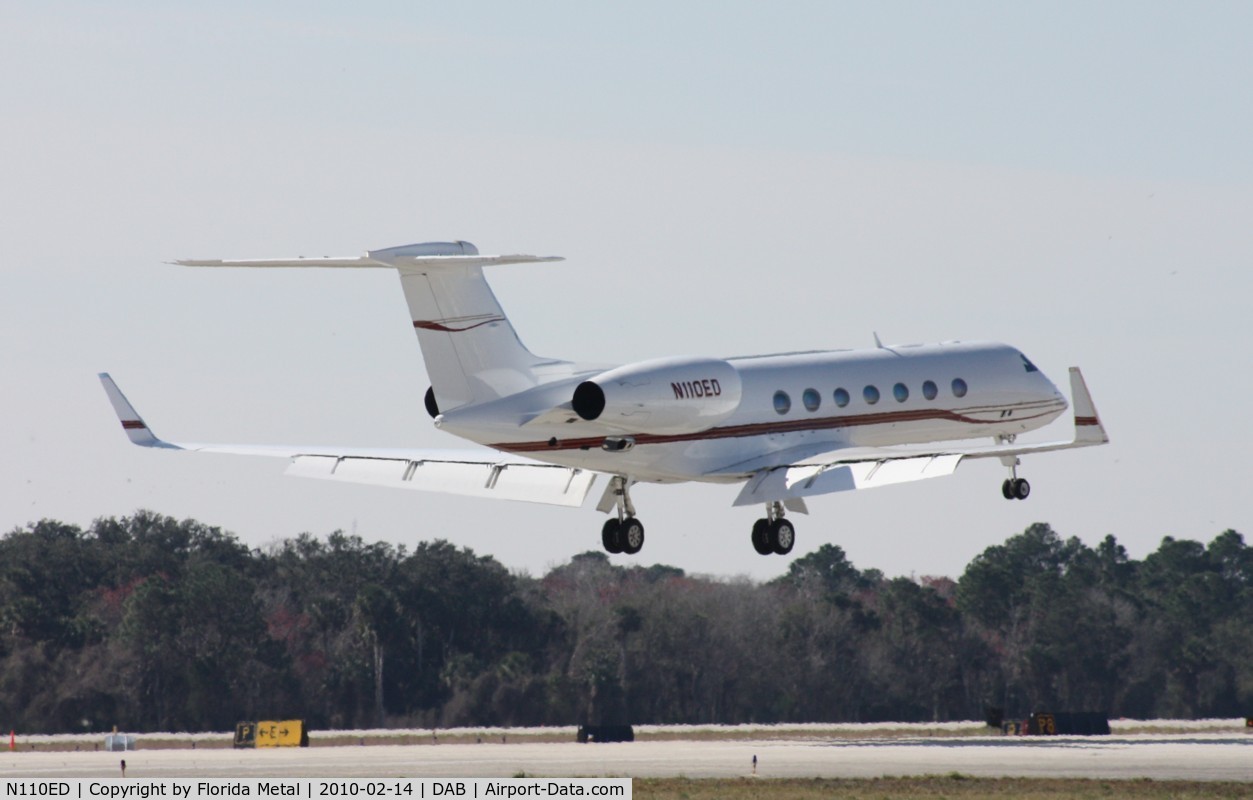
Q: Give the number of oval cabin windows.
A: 7